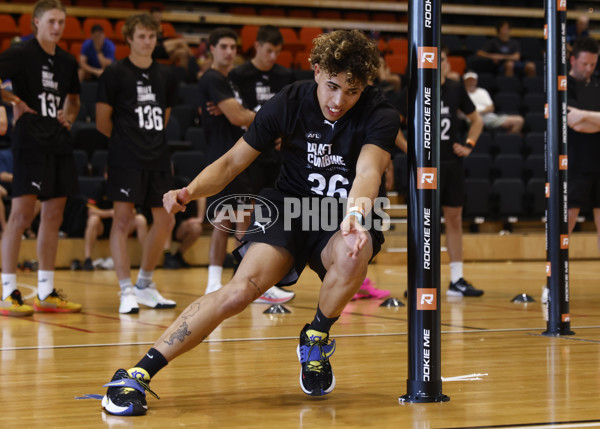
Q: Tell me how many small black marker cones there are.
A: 3